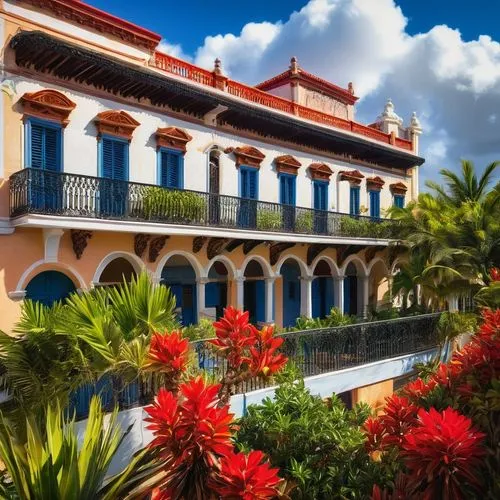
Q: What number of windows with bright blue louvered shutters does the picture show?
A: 9